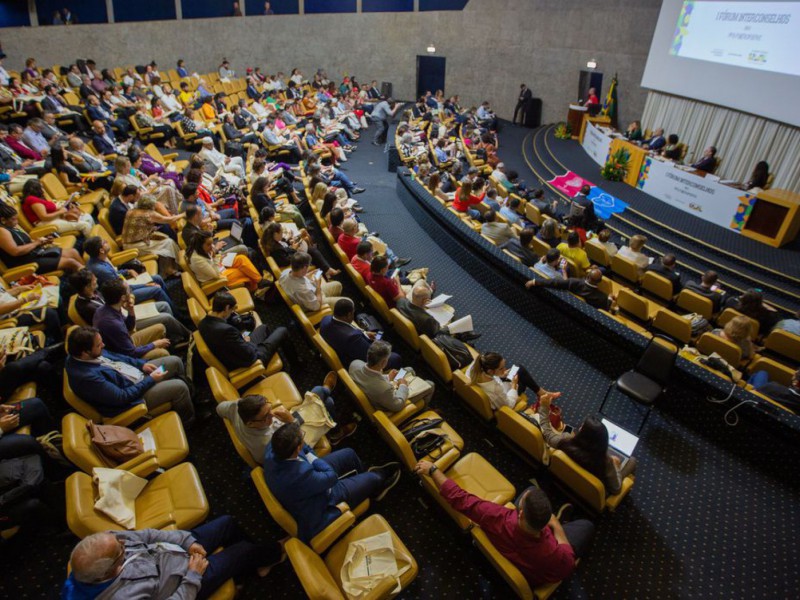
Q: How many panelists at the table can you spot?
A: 5